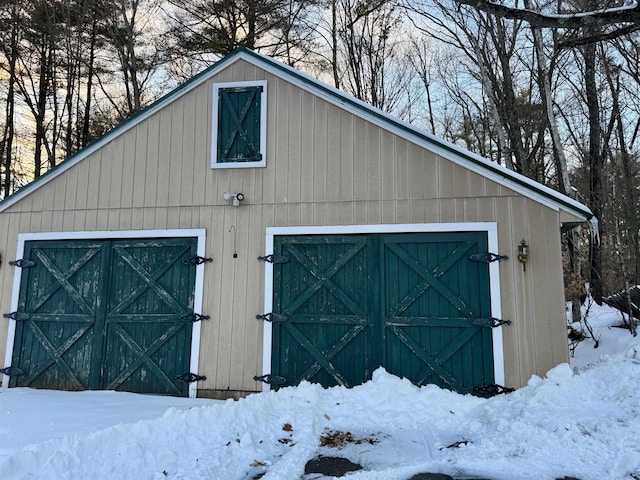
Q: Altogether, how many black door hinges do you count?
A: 12